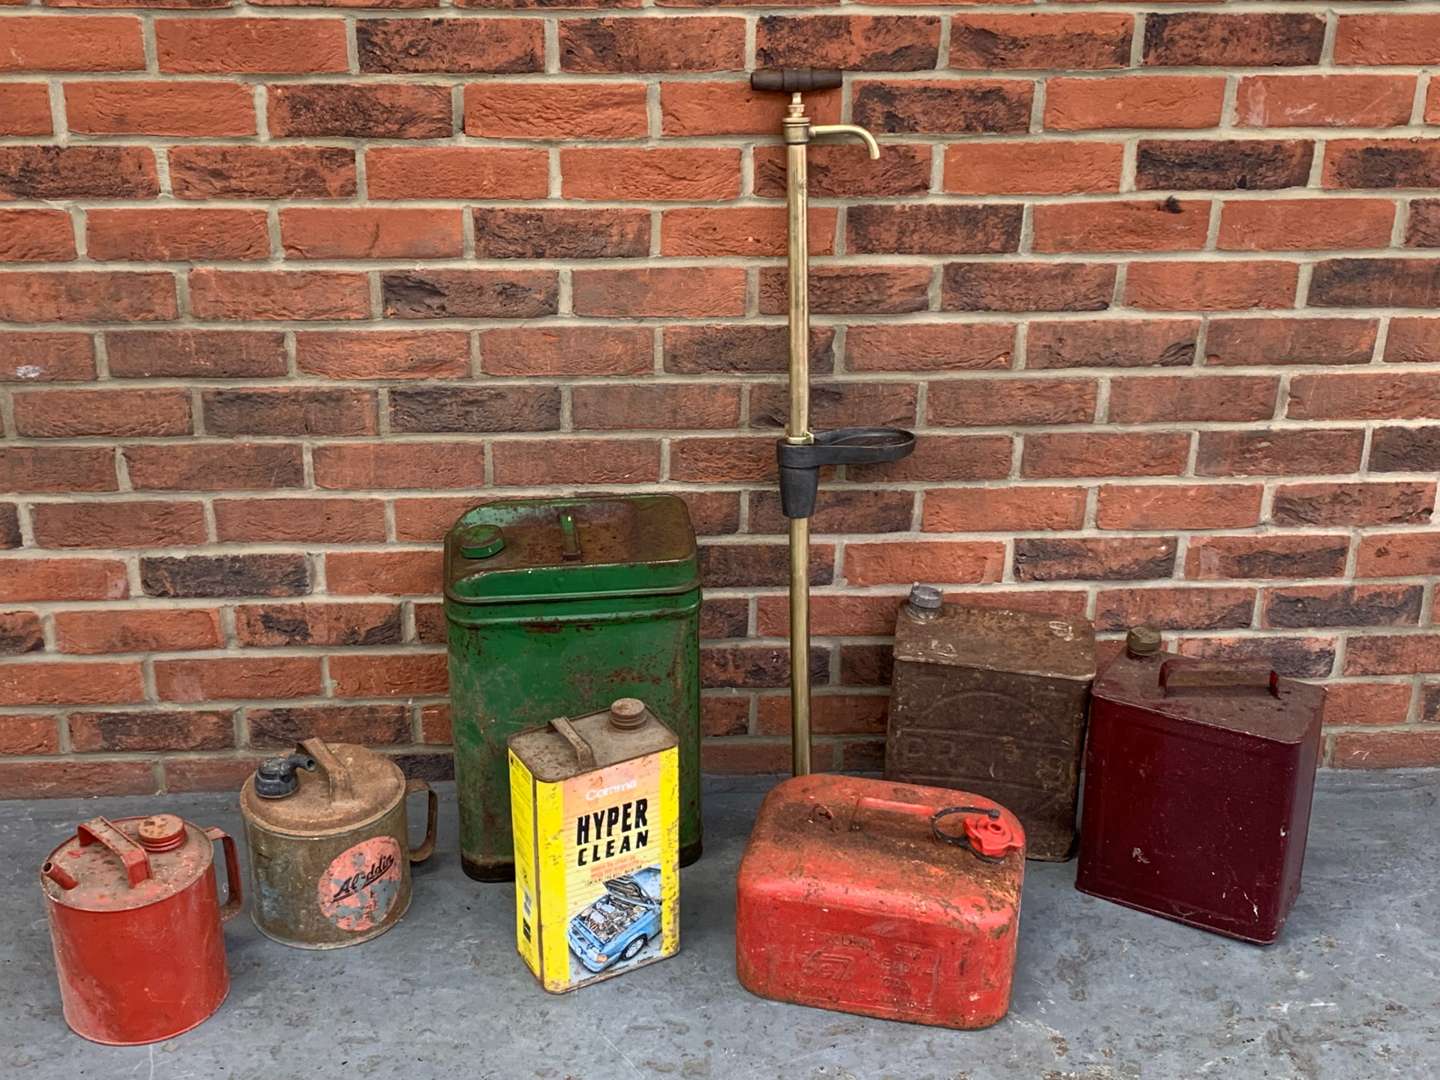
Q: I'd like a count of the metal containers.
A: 7